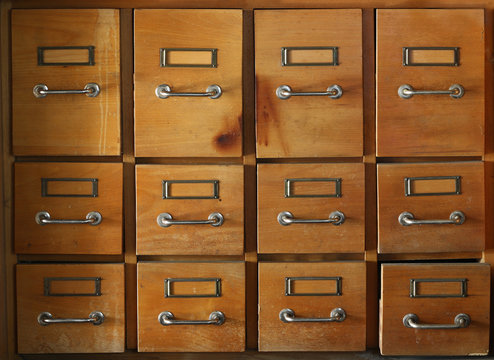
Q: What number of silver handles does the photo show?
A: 12